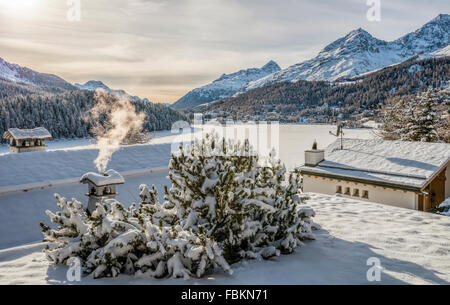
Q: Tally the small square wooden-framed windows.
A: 4